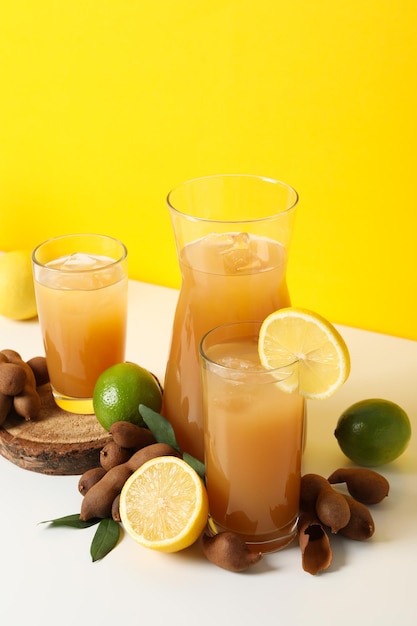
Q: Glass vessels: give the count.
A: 3